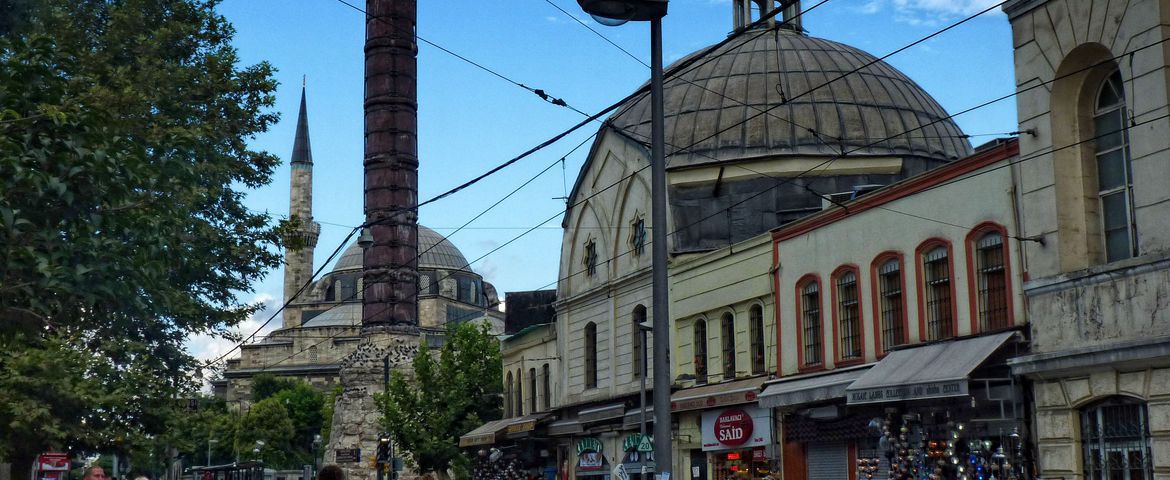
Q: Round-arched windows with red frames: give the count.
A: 5